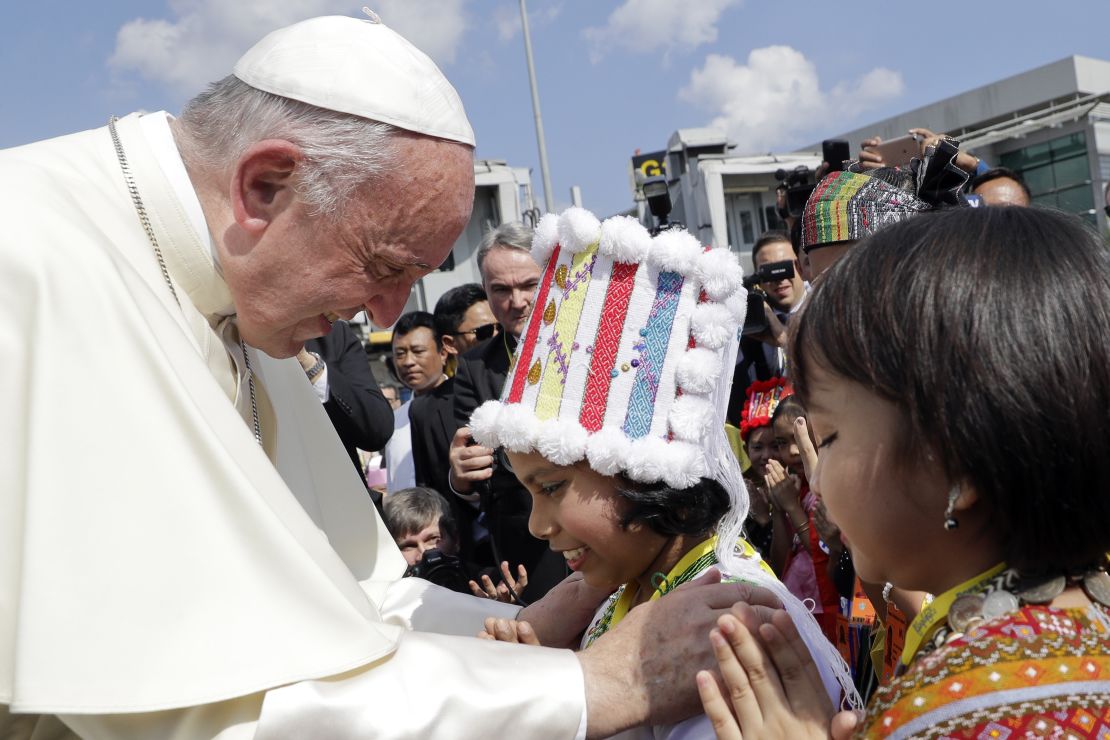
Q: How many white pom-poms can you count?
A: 14